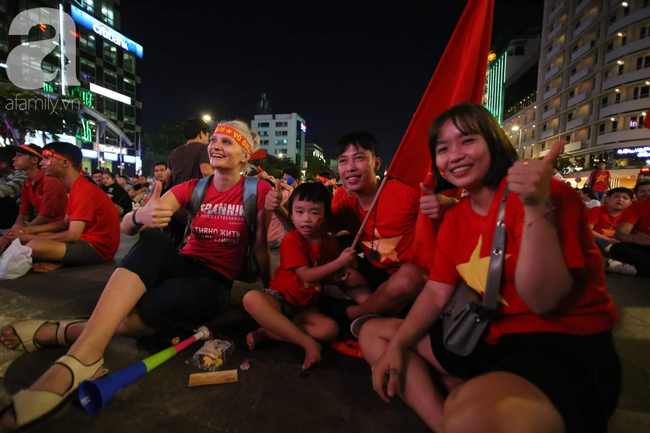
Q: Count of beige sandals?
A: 2